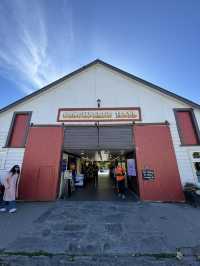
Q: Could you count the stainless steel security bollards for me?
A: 0